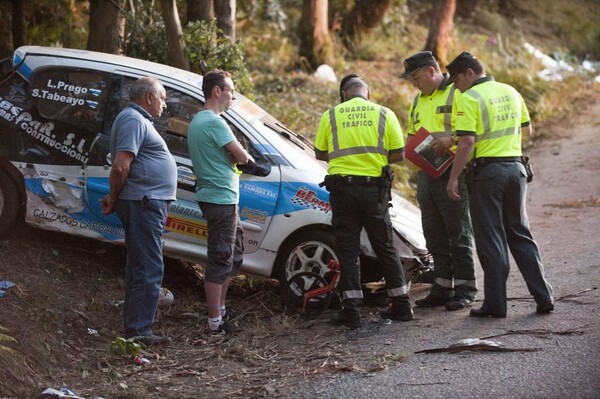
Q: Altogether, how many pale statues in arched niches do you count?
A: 0